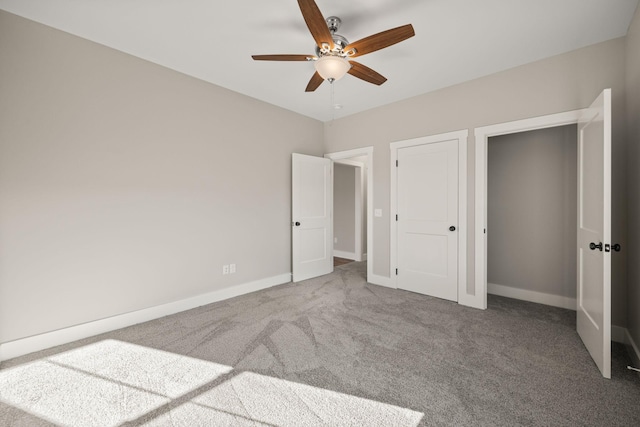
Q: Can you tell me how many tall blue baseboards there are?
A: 0